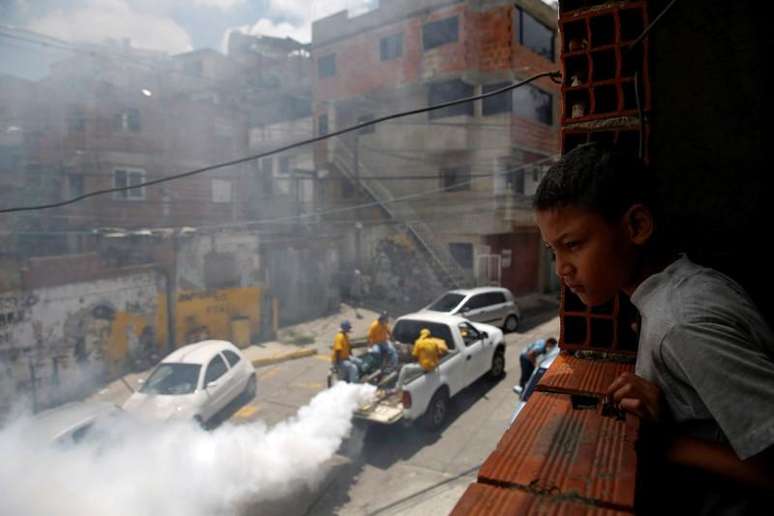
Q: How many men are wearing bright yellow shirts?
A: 3